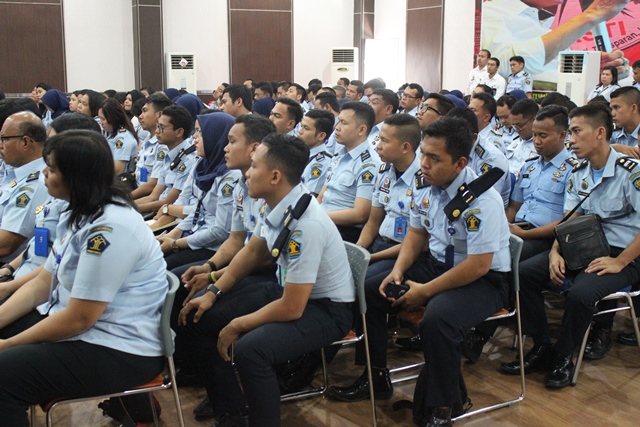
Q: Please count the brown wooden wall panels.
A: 5